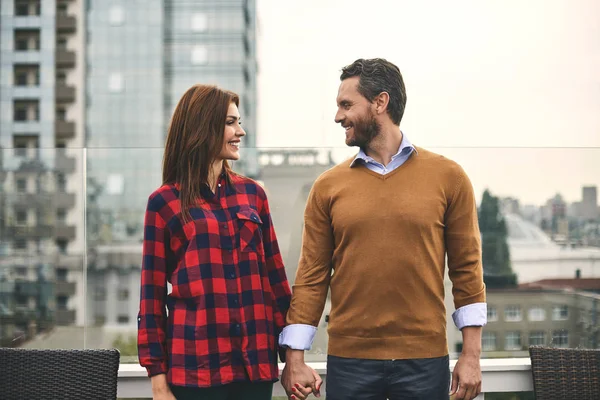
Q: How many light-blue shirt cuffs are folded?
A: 2